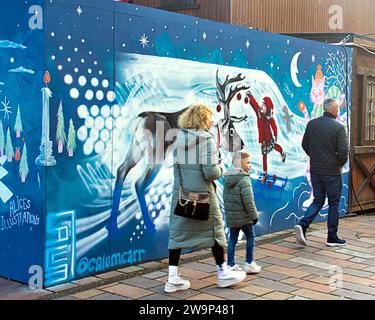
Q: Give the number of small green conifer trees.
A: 6